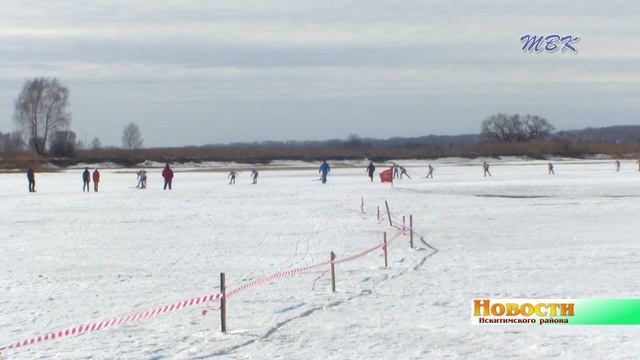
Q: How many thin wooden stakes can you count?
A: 8